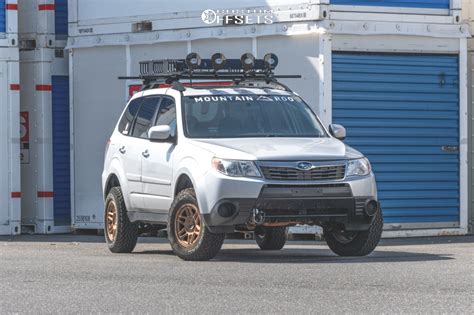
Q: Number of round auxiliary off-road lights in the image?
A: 4